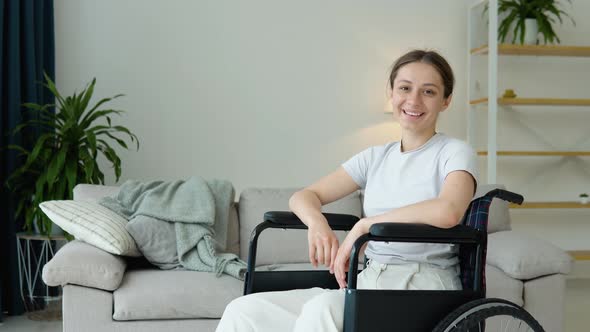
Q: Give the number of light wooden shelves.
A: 5